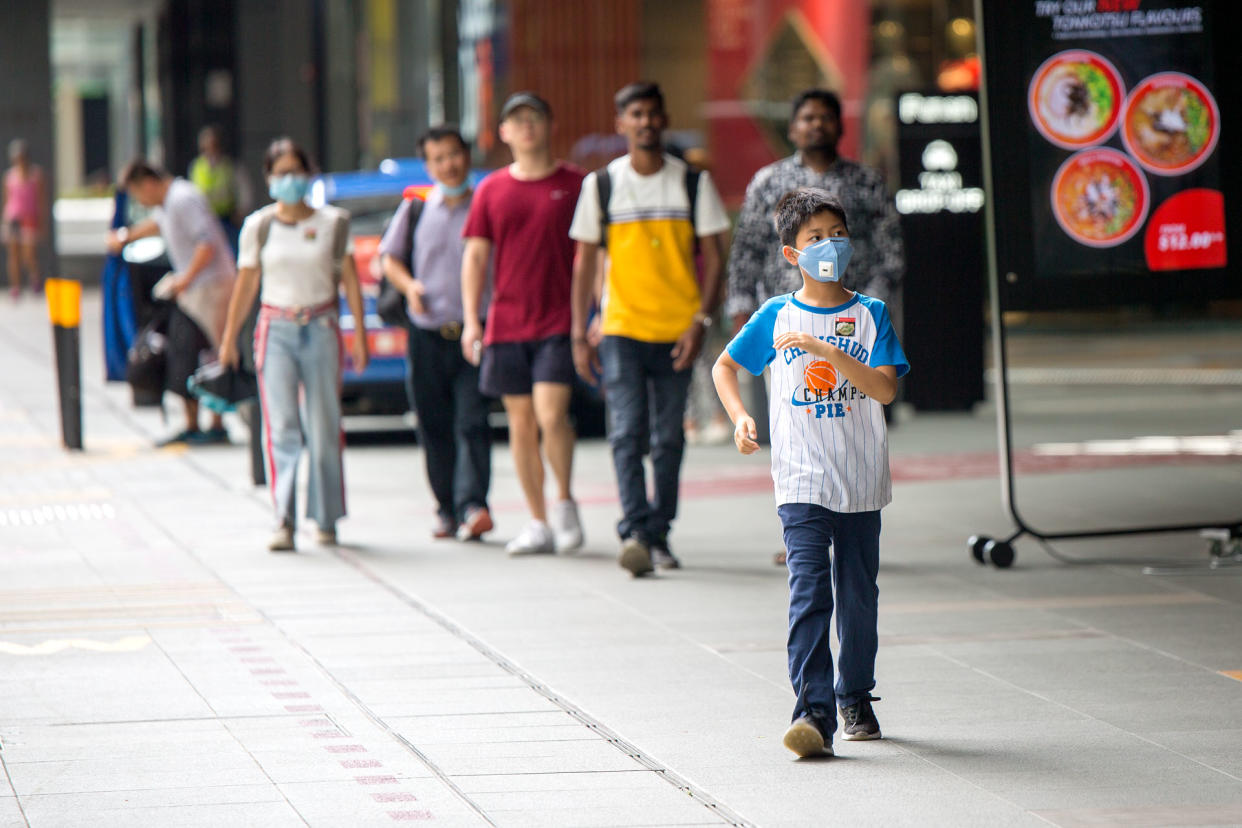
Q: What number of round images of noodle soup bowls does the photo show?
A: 3